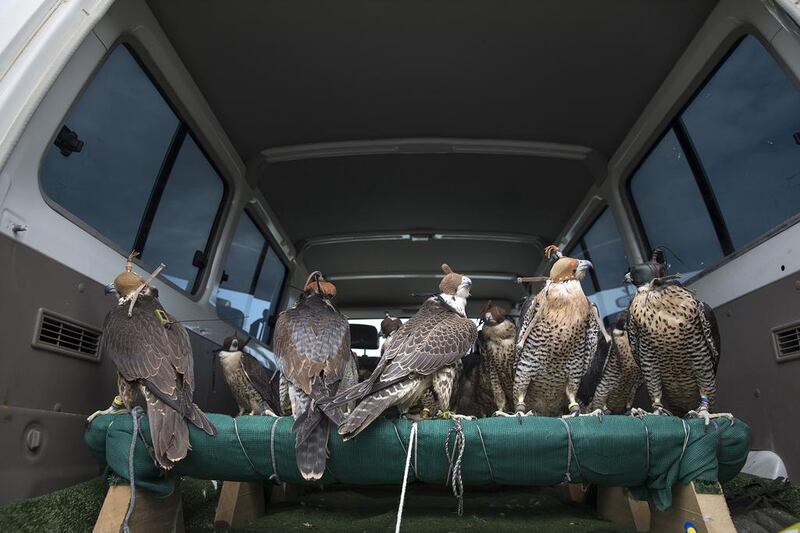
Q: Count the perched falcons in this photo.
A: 9